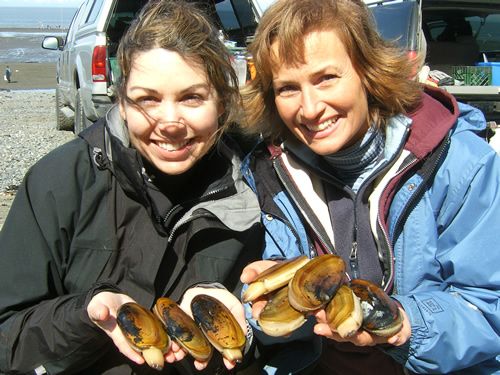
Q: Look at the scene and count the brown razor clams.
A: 8